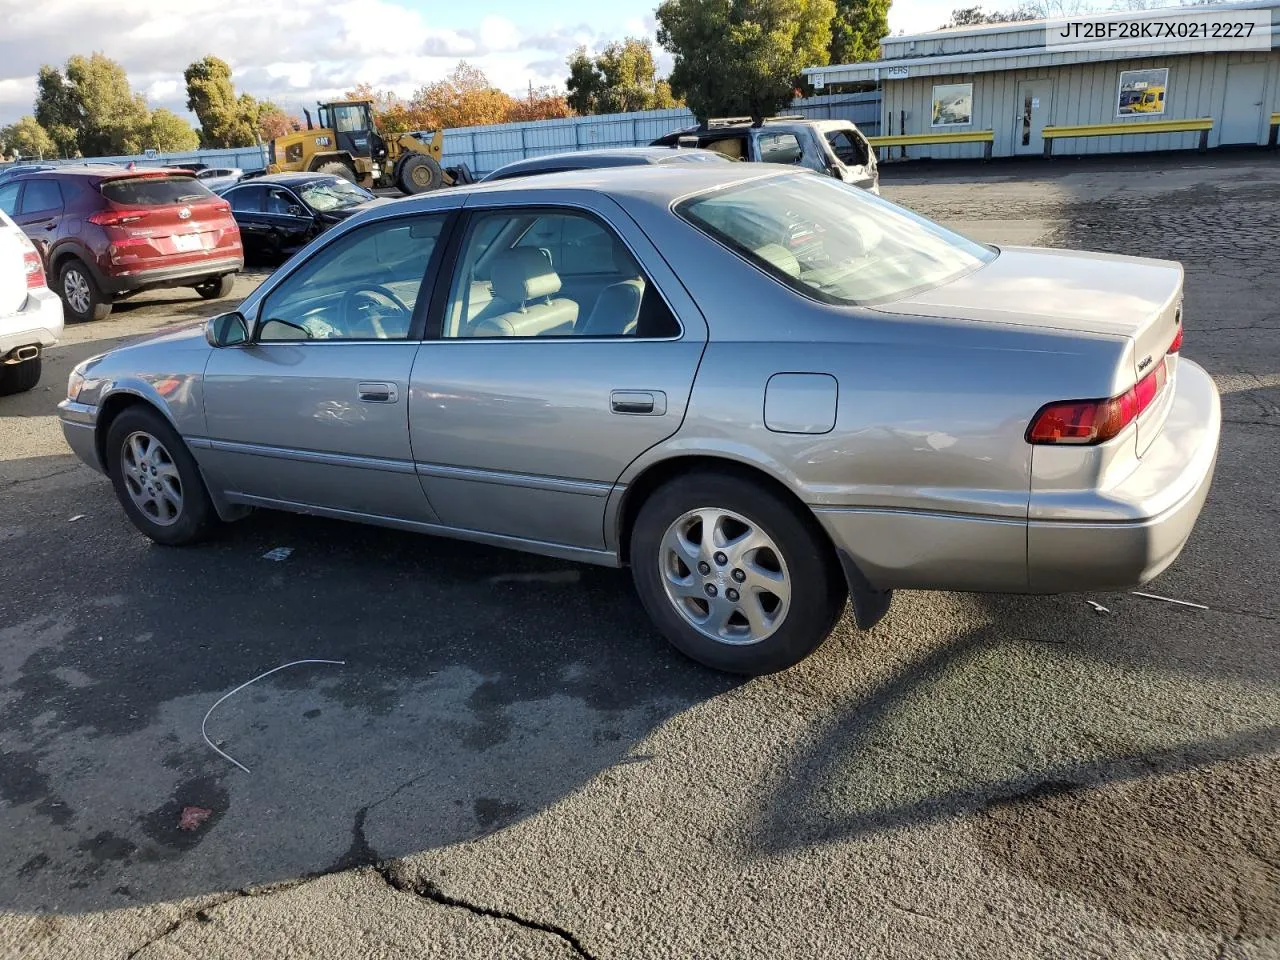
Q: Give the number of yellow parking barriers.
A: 3